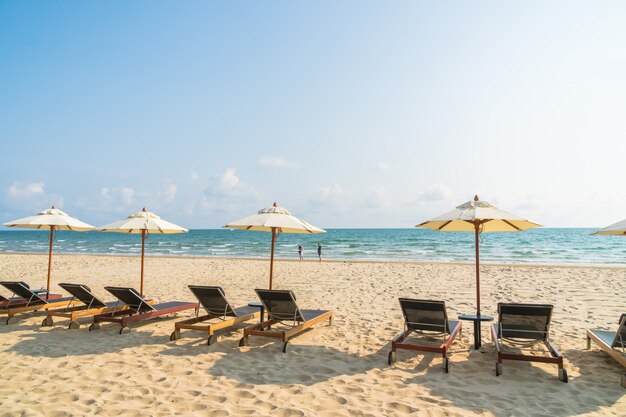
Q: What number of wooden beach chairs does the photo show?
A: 9